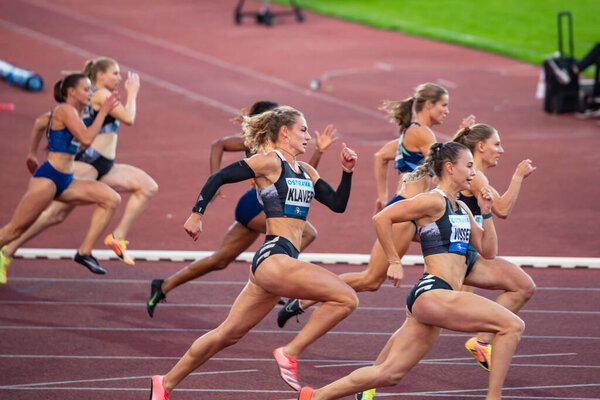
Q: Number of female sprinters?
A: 7